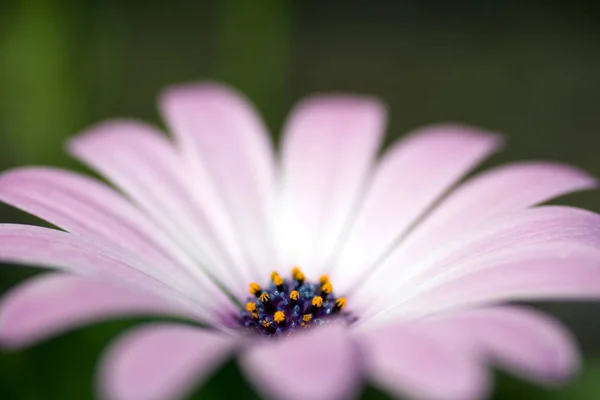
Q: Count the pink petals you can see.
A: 14